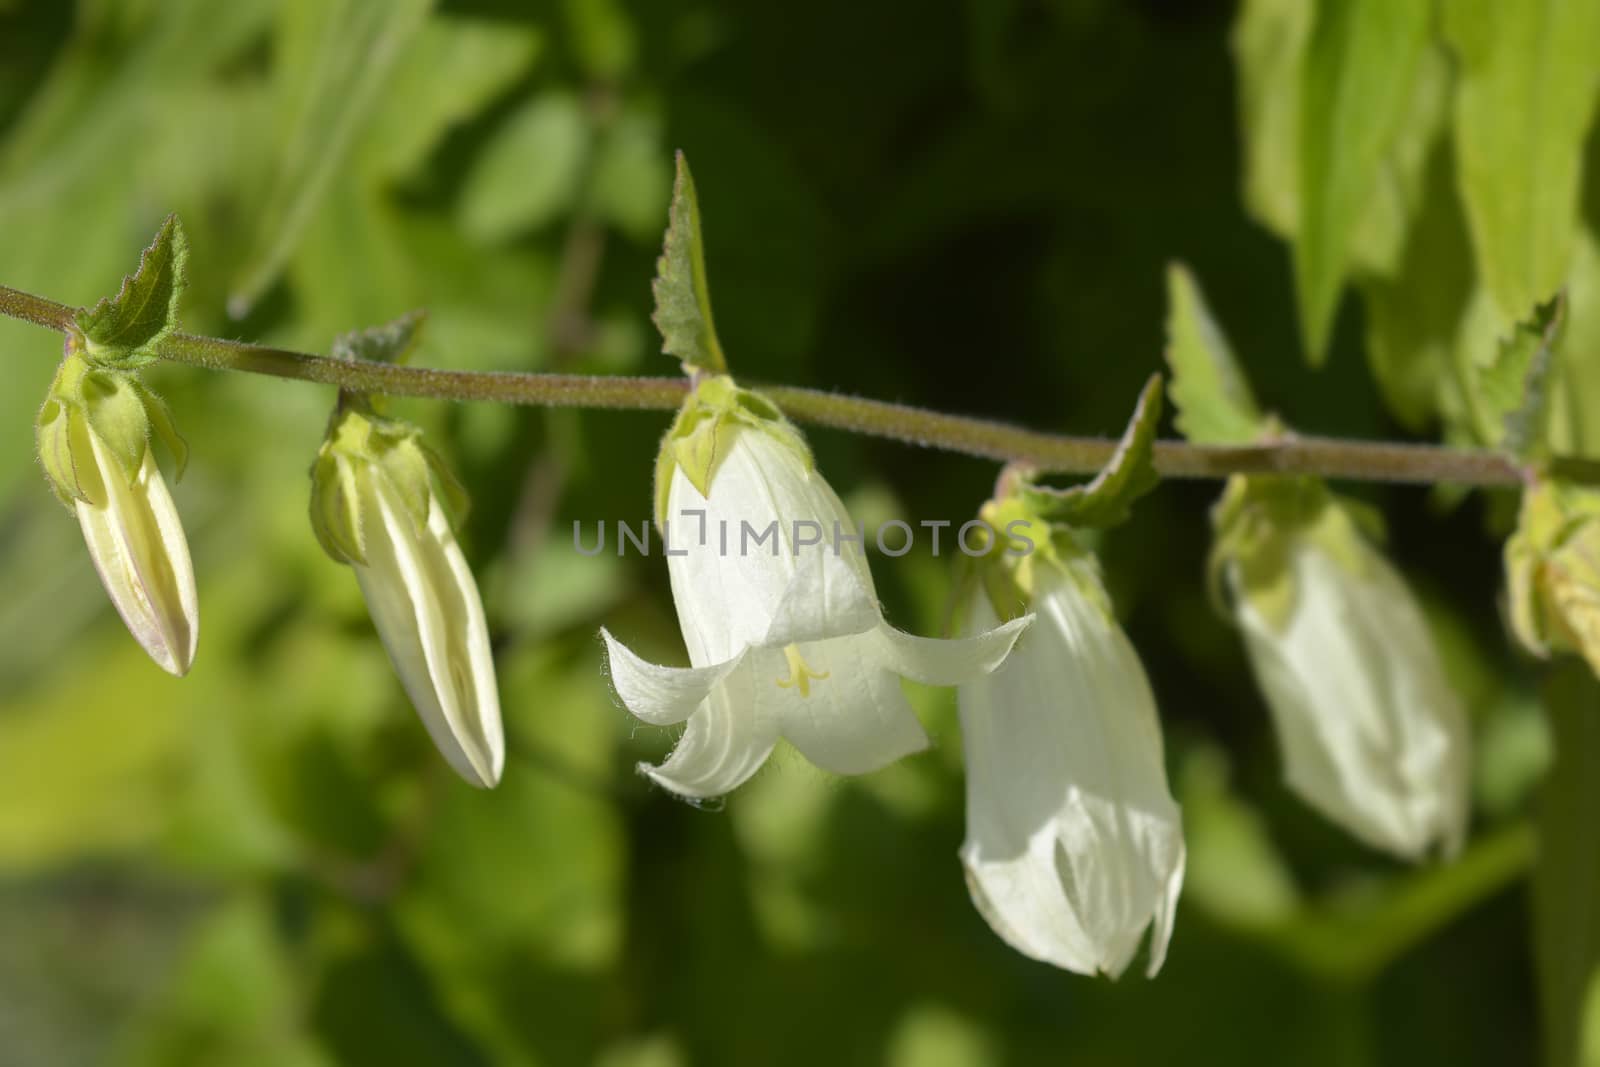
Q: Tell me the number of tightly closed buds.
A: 2